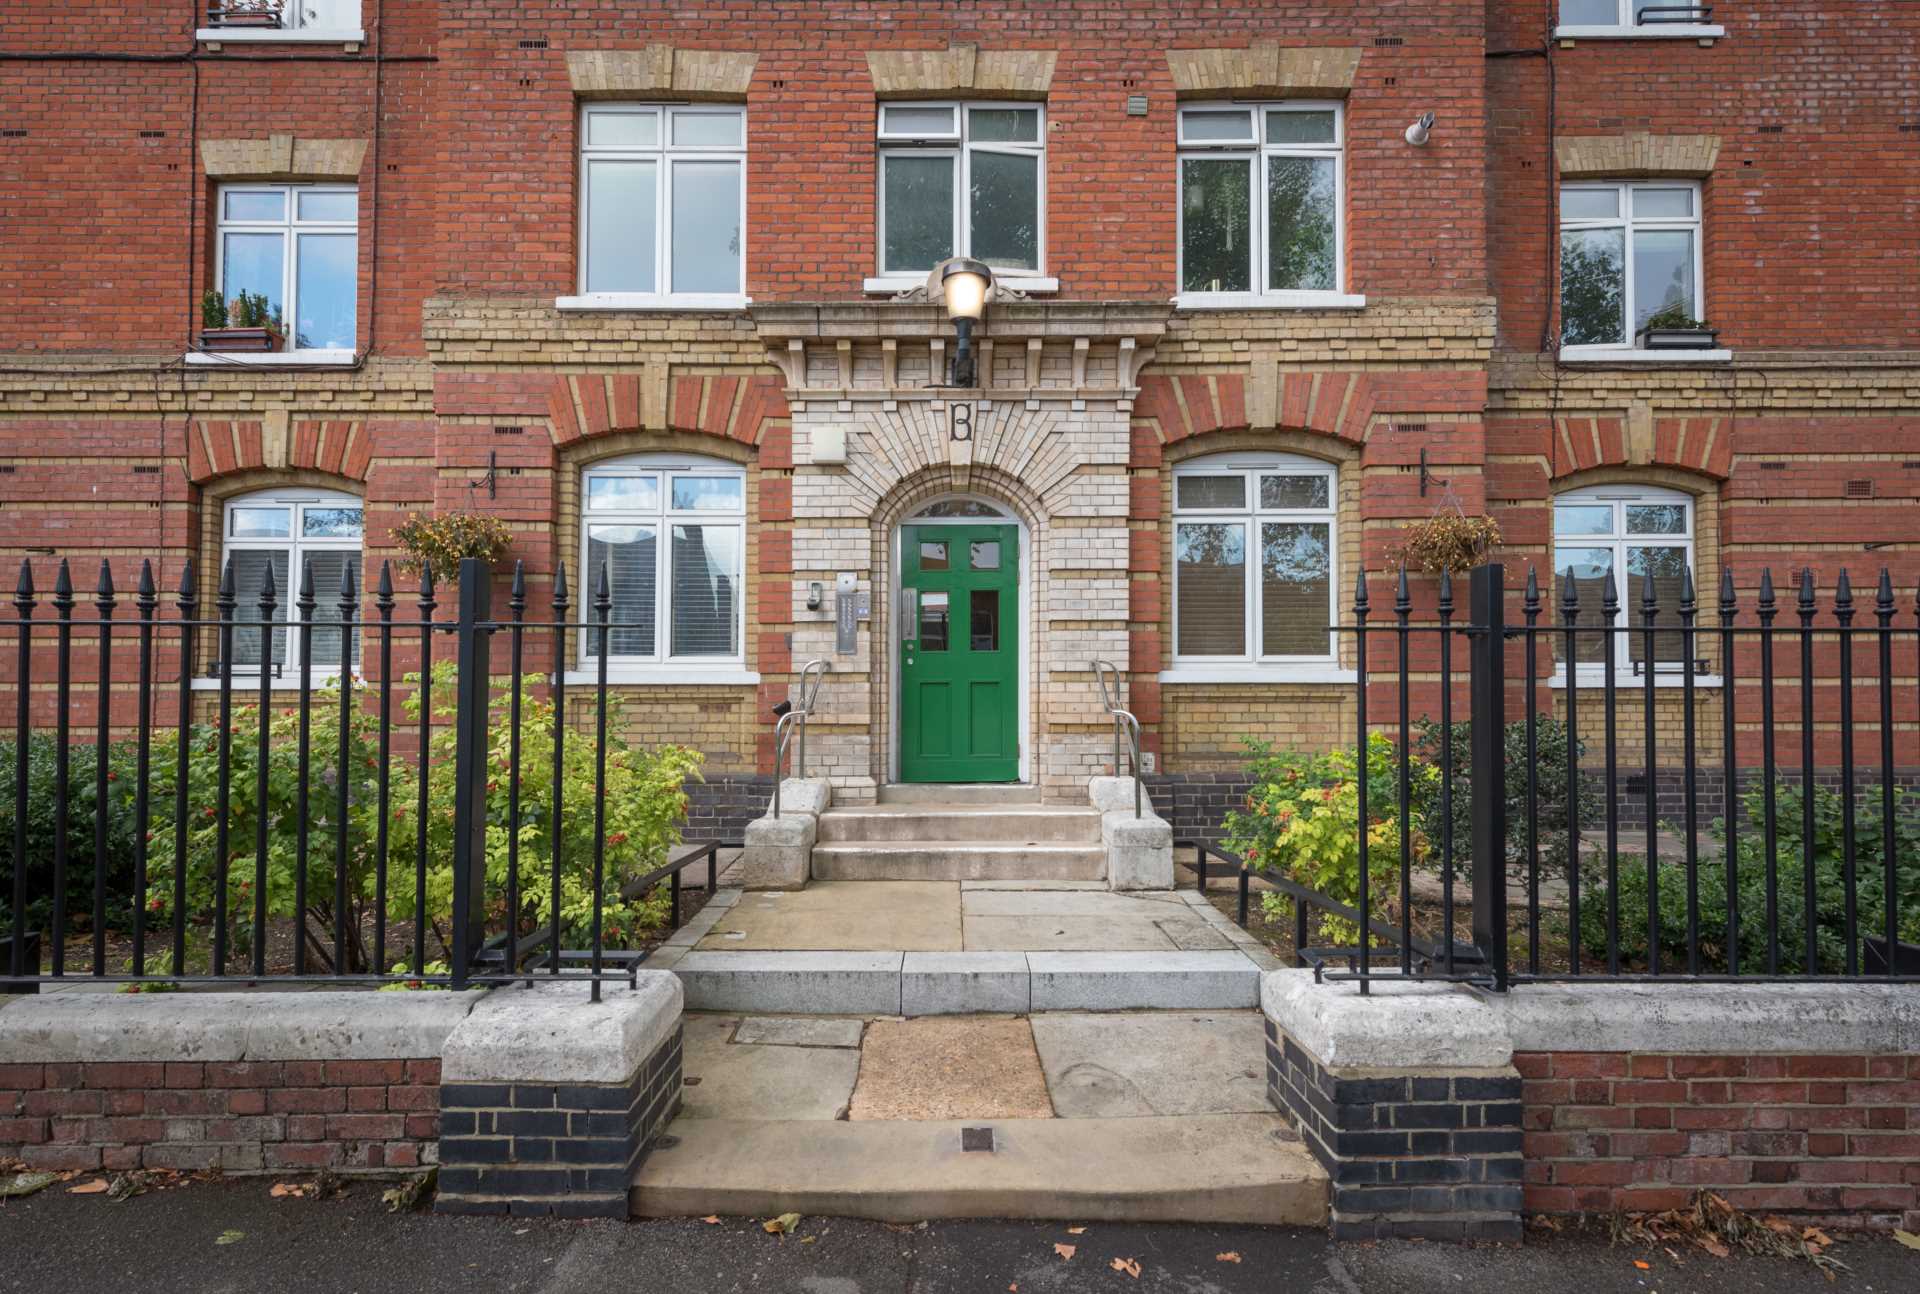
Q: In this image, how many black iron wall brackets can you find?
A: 2